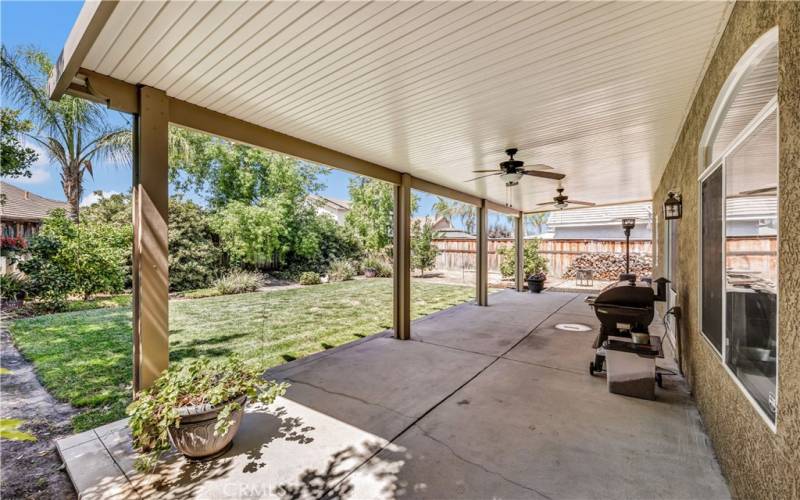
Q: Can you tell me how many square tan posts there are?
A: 4